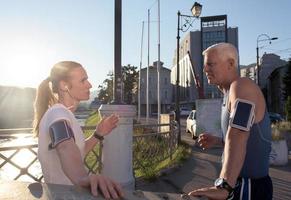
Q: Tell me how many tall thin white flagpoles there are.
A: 3